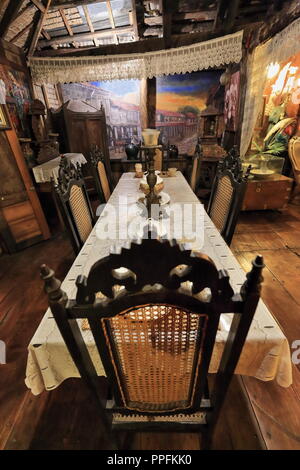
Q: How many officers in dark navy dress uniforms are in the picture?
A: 0